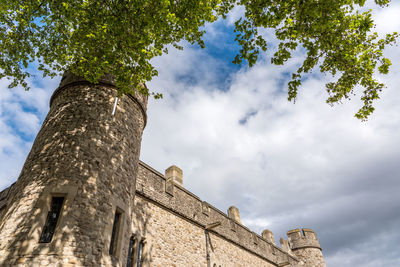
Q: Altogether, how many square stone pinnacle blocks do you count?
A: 4